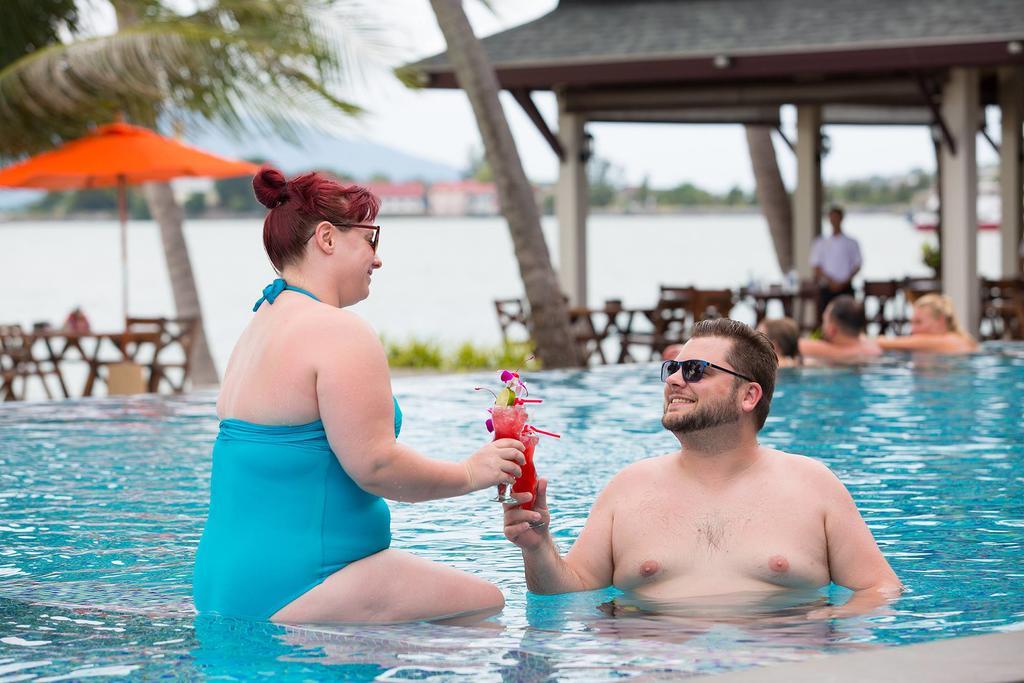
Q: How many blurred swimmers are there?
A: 3